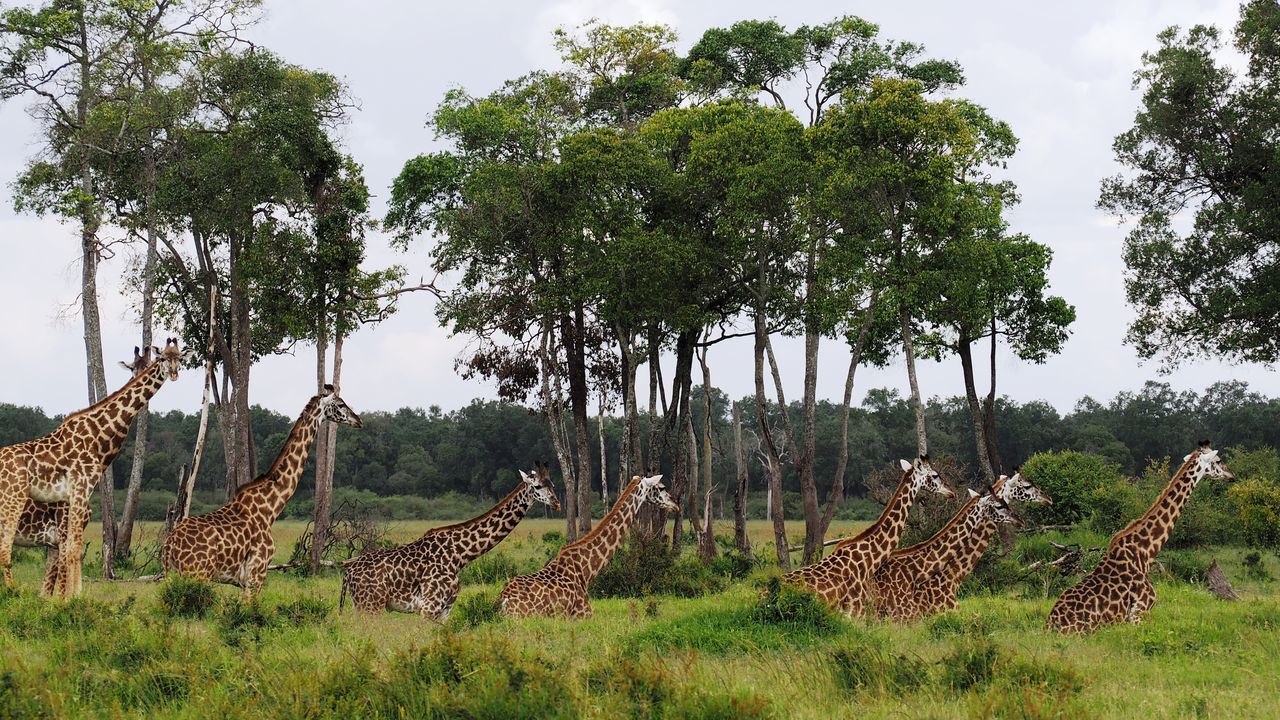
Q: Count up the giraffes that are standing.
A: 2